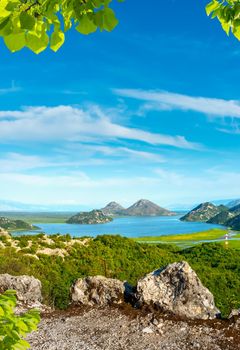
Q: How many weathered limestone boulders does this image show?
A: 3